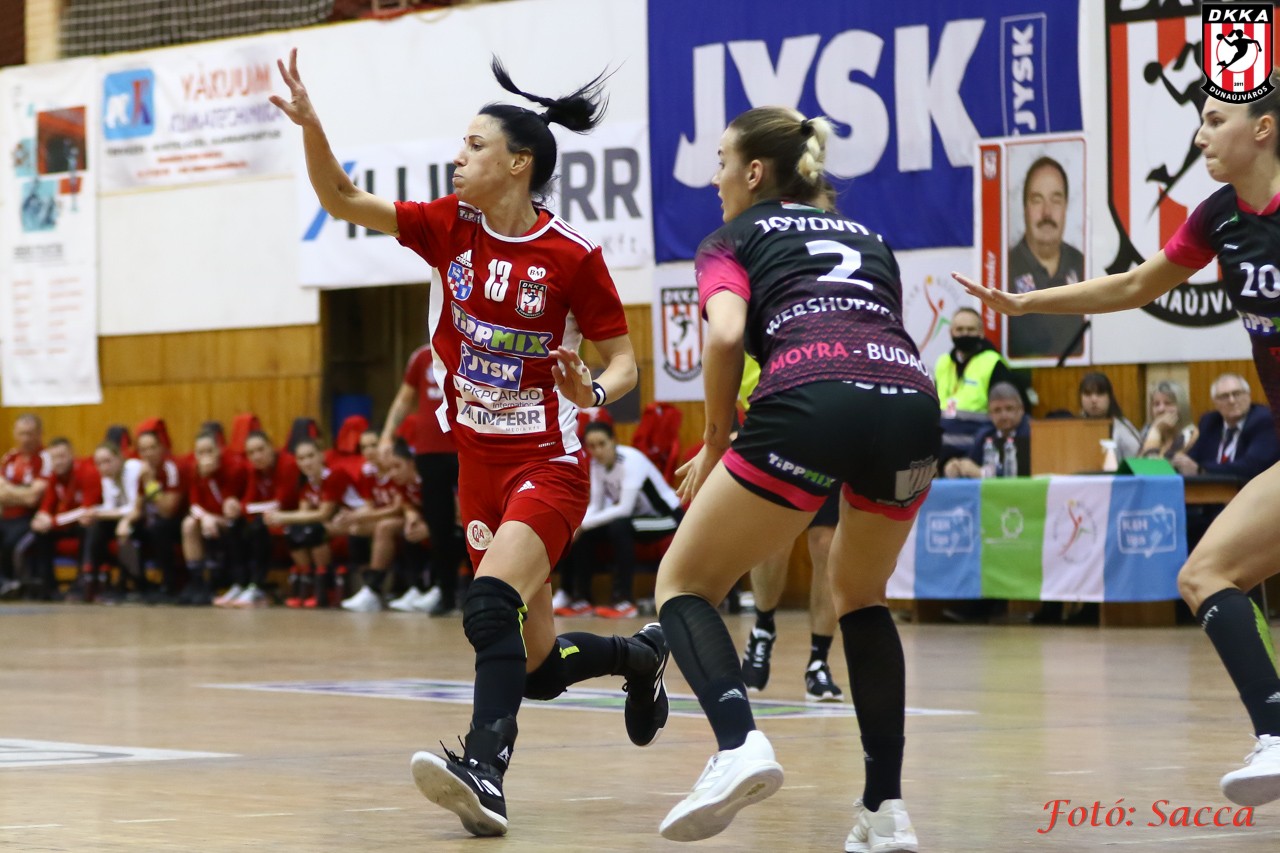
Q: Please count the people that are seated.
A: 14